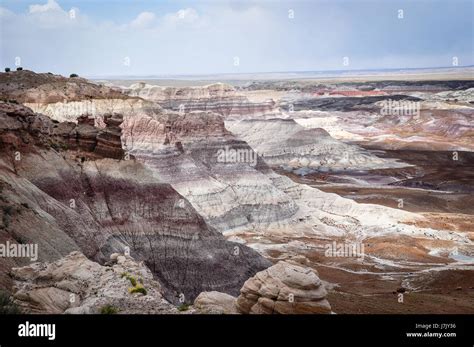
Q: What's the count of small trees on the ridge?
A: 3